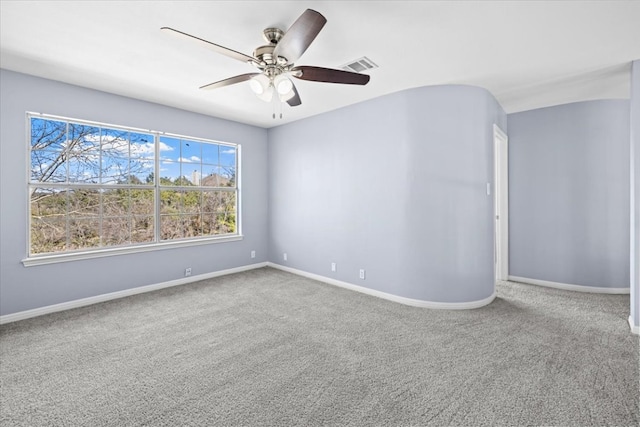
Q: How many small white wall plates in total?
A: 6